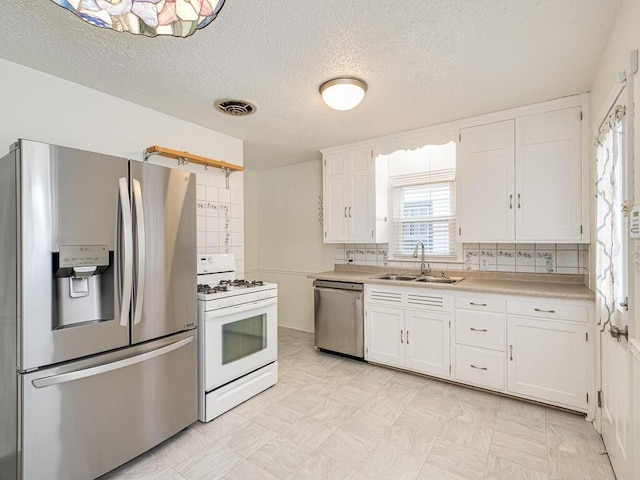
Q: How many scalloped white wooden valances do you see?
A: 1